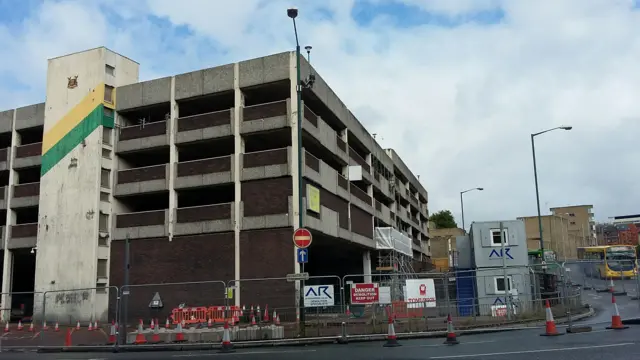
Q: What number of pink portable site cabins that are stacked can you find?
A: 0